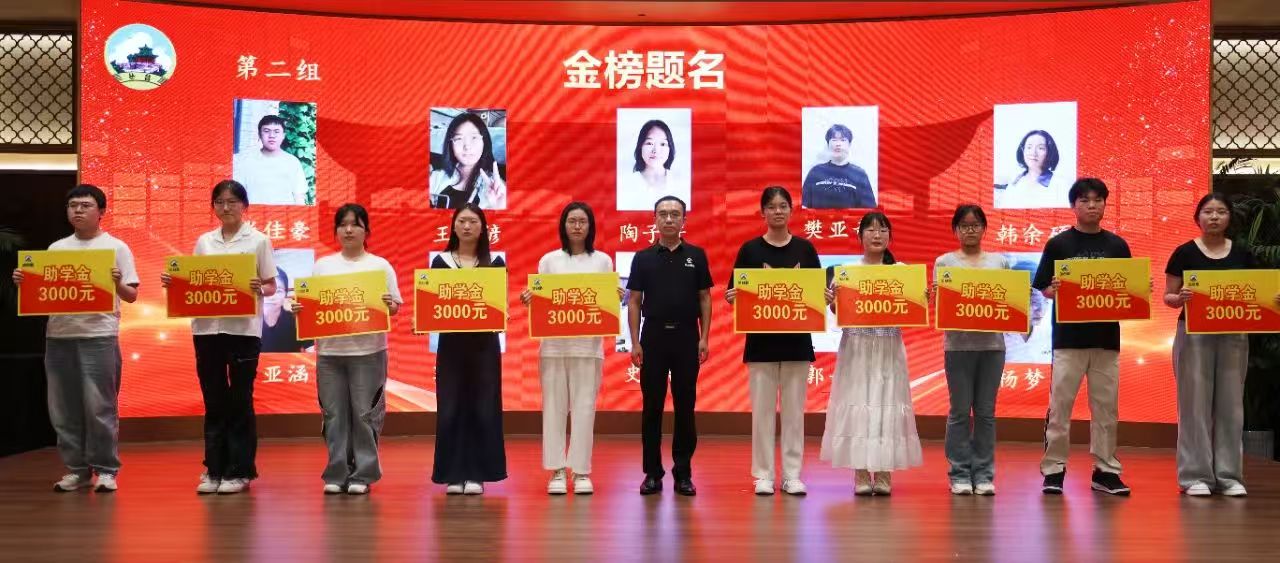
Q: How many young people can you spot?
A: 10